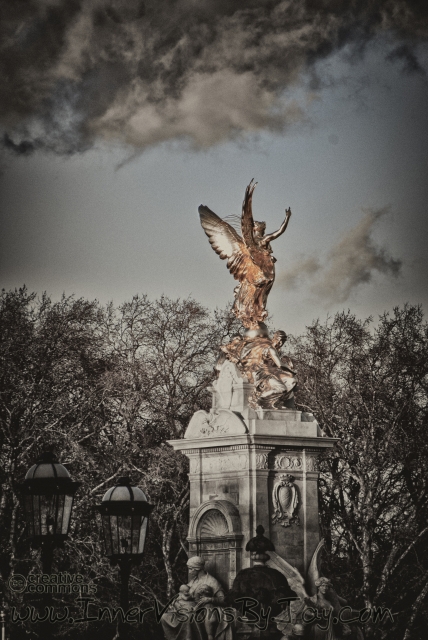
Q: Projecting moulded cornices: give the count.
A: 1